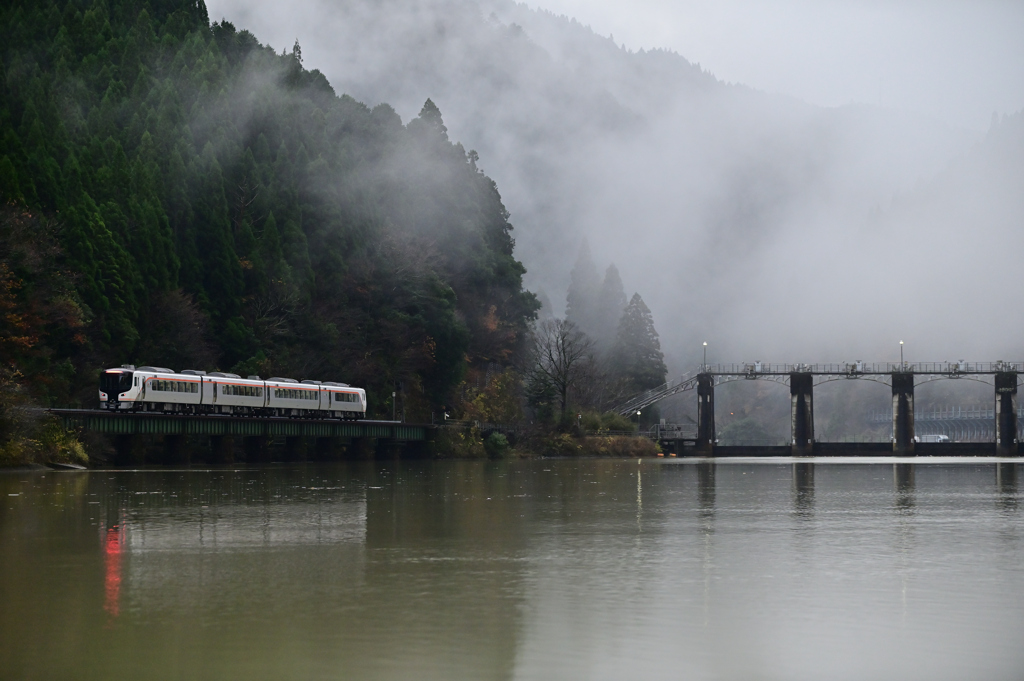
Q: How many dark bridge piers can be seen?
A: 4